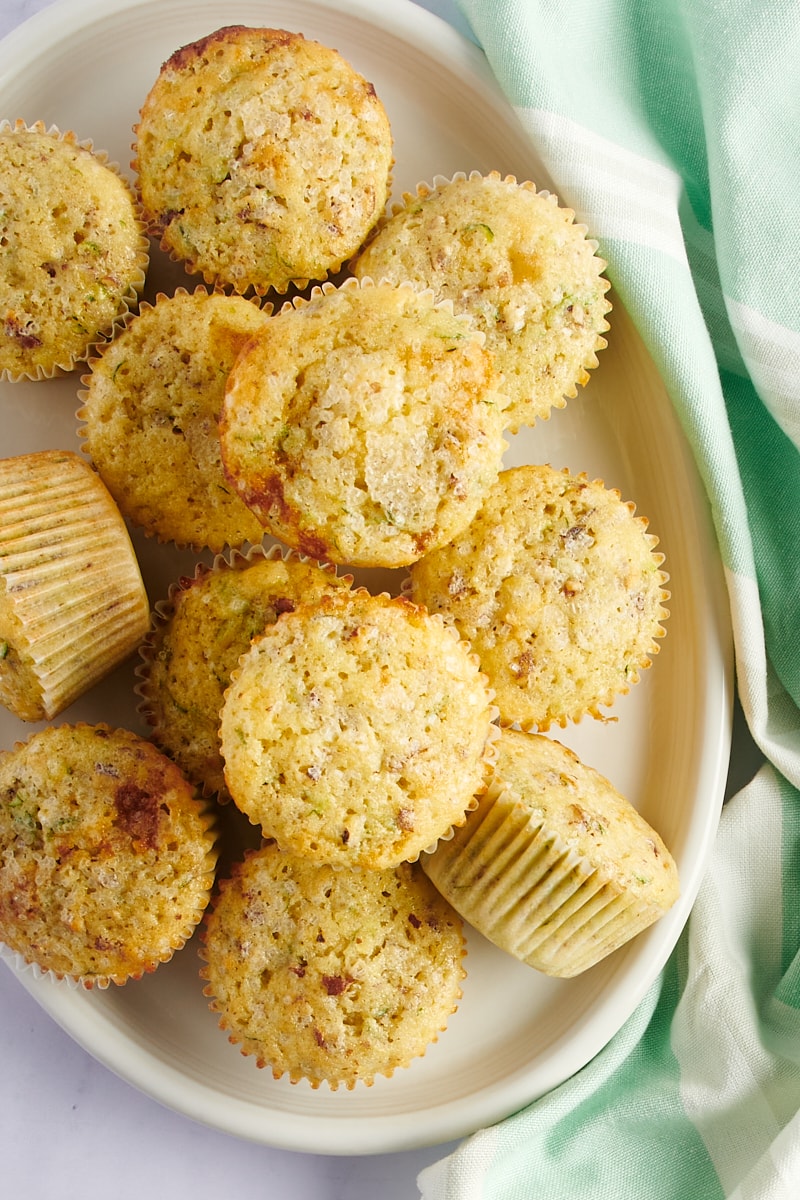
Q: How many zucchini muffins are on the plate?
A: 12